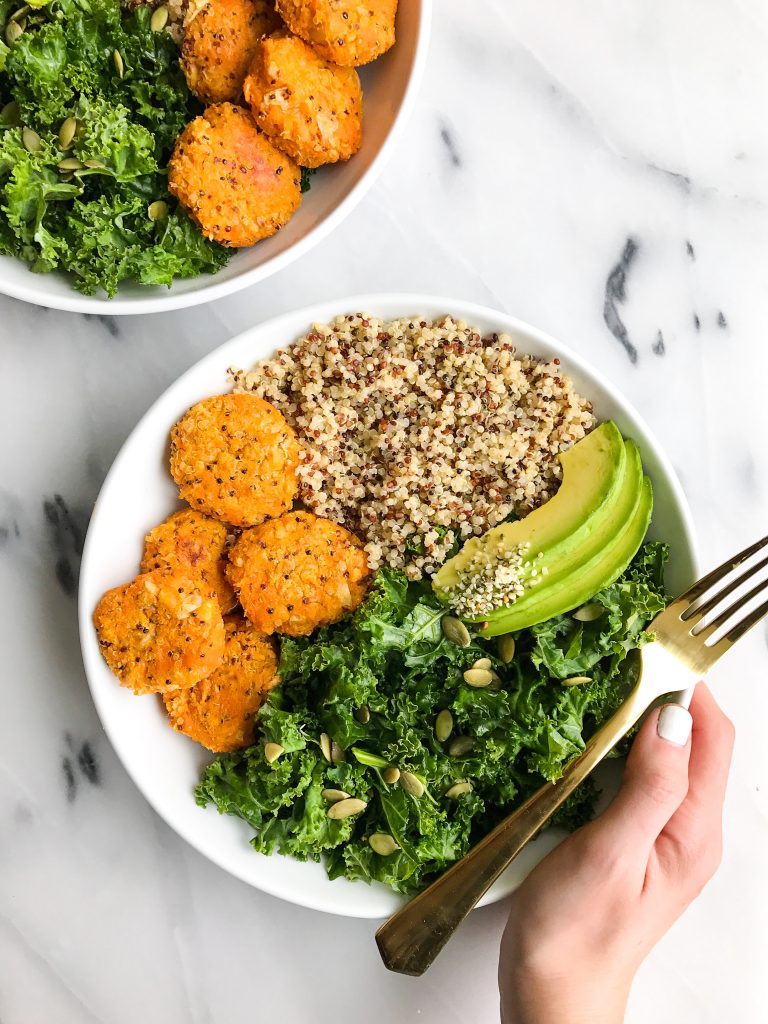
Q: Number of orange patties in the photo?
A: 9